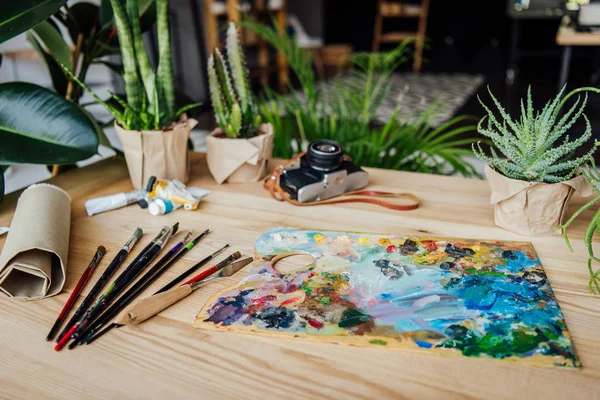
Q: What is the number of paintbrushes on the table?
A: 8